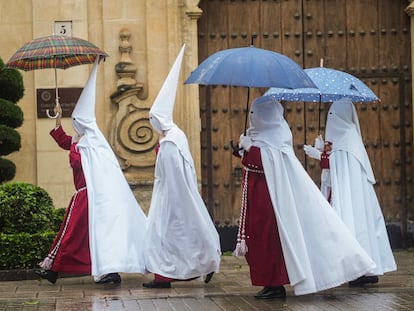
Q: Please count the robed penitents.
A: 4